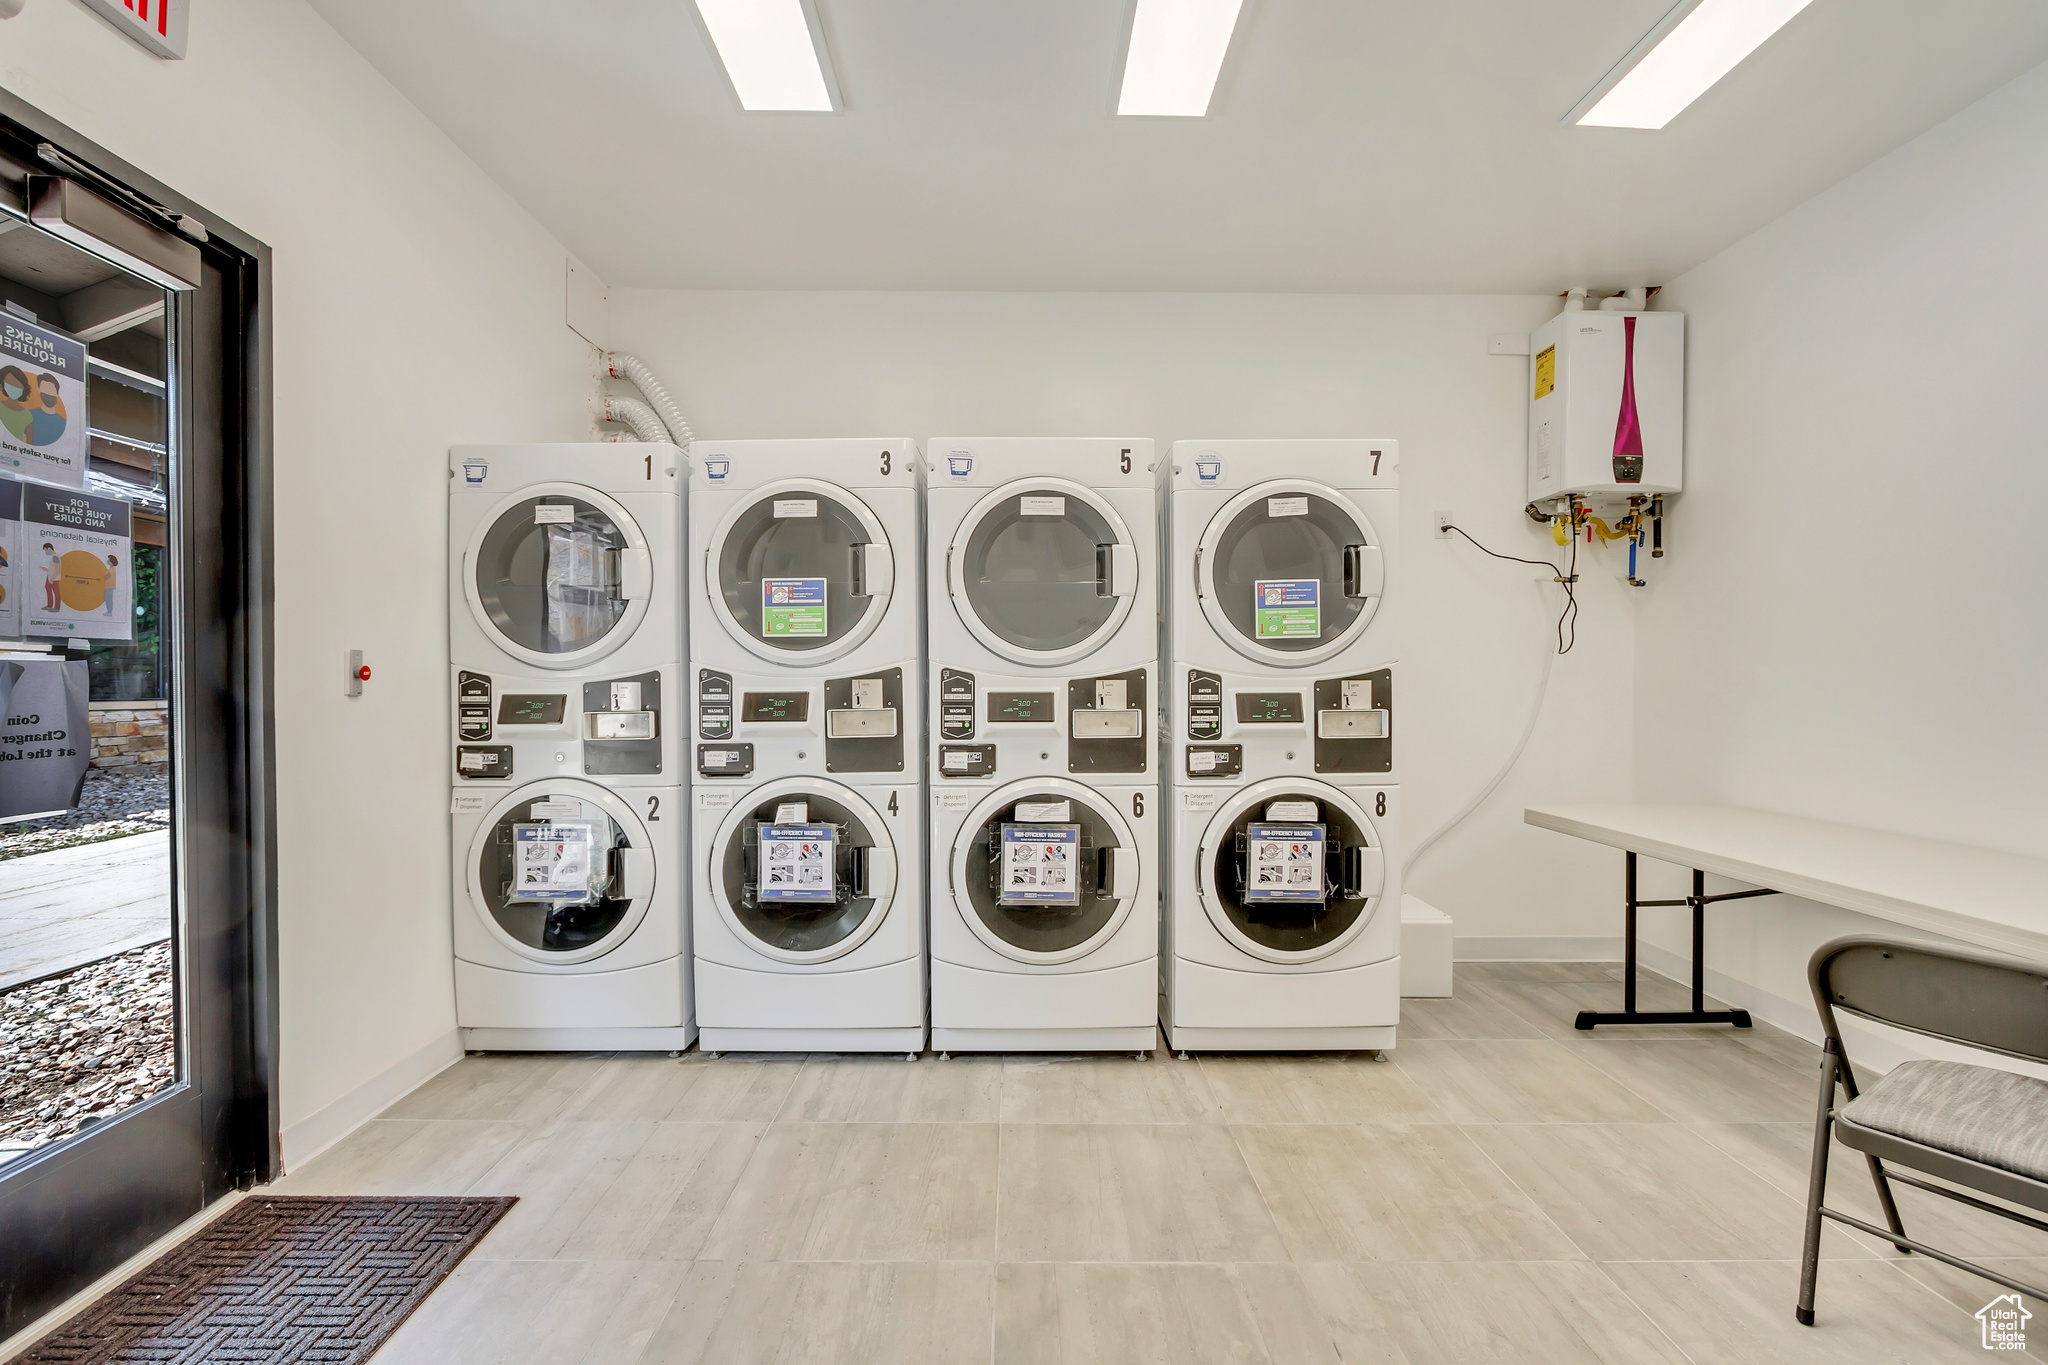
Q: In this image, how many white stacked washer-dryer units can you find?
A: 4